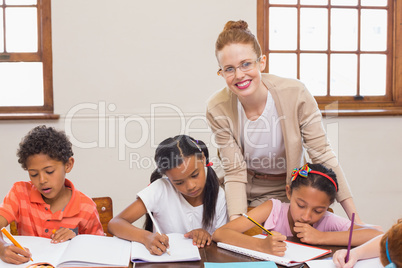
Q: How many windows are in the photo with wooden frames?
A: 2